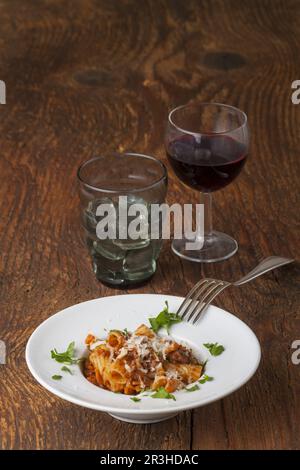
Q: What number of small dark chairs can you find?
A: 0